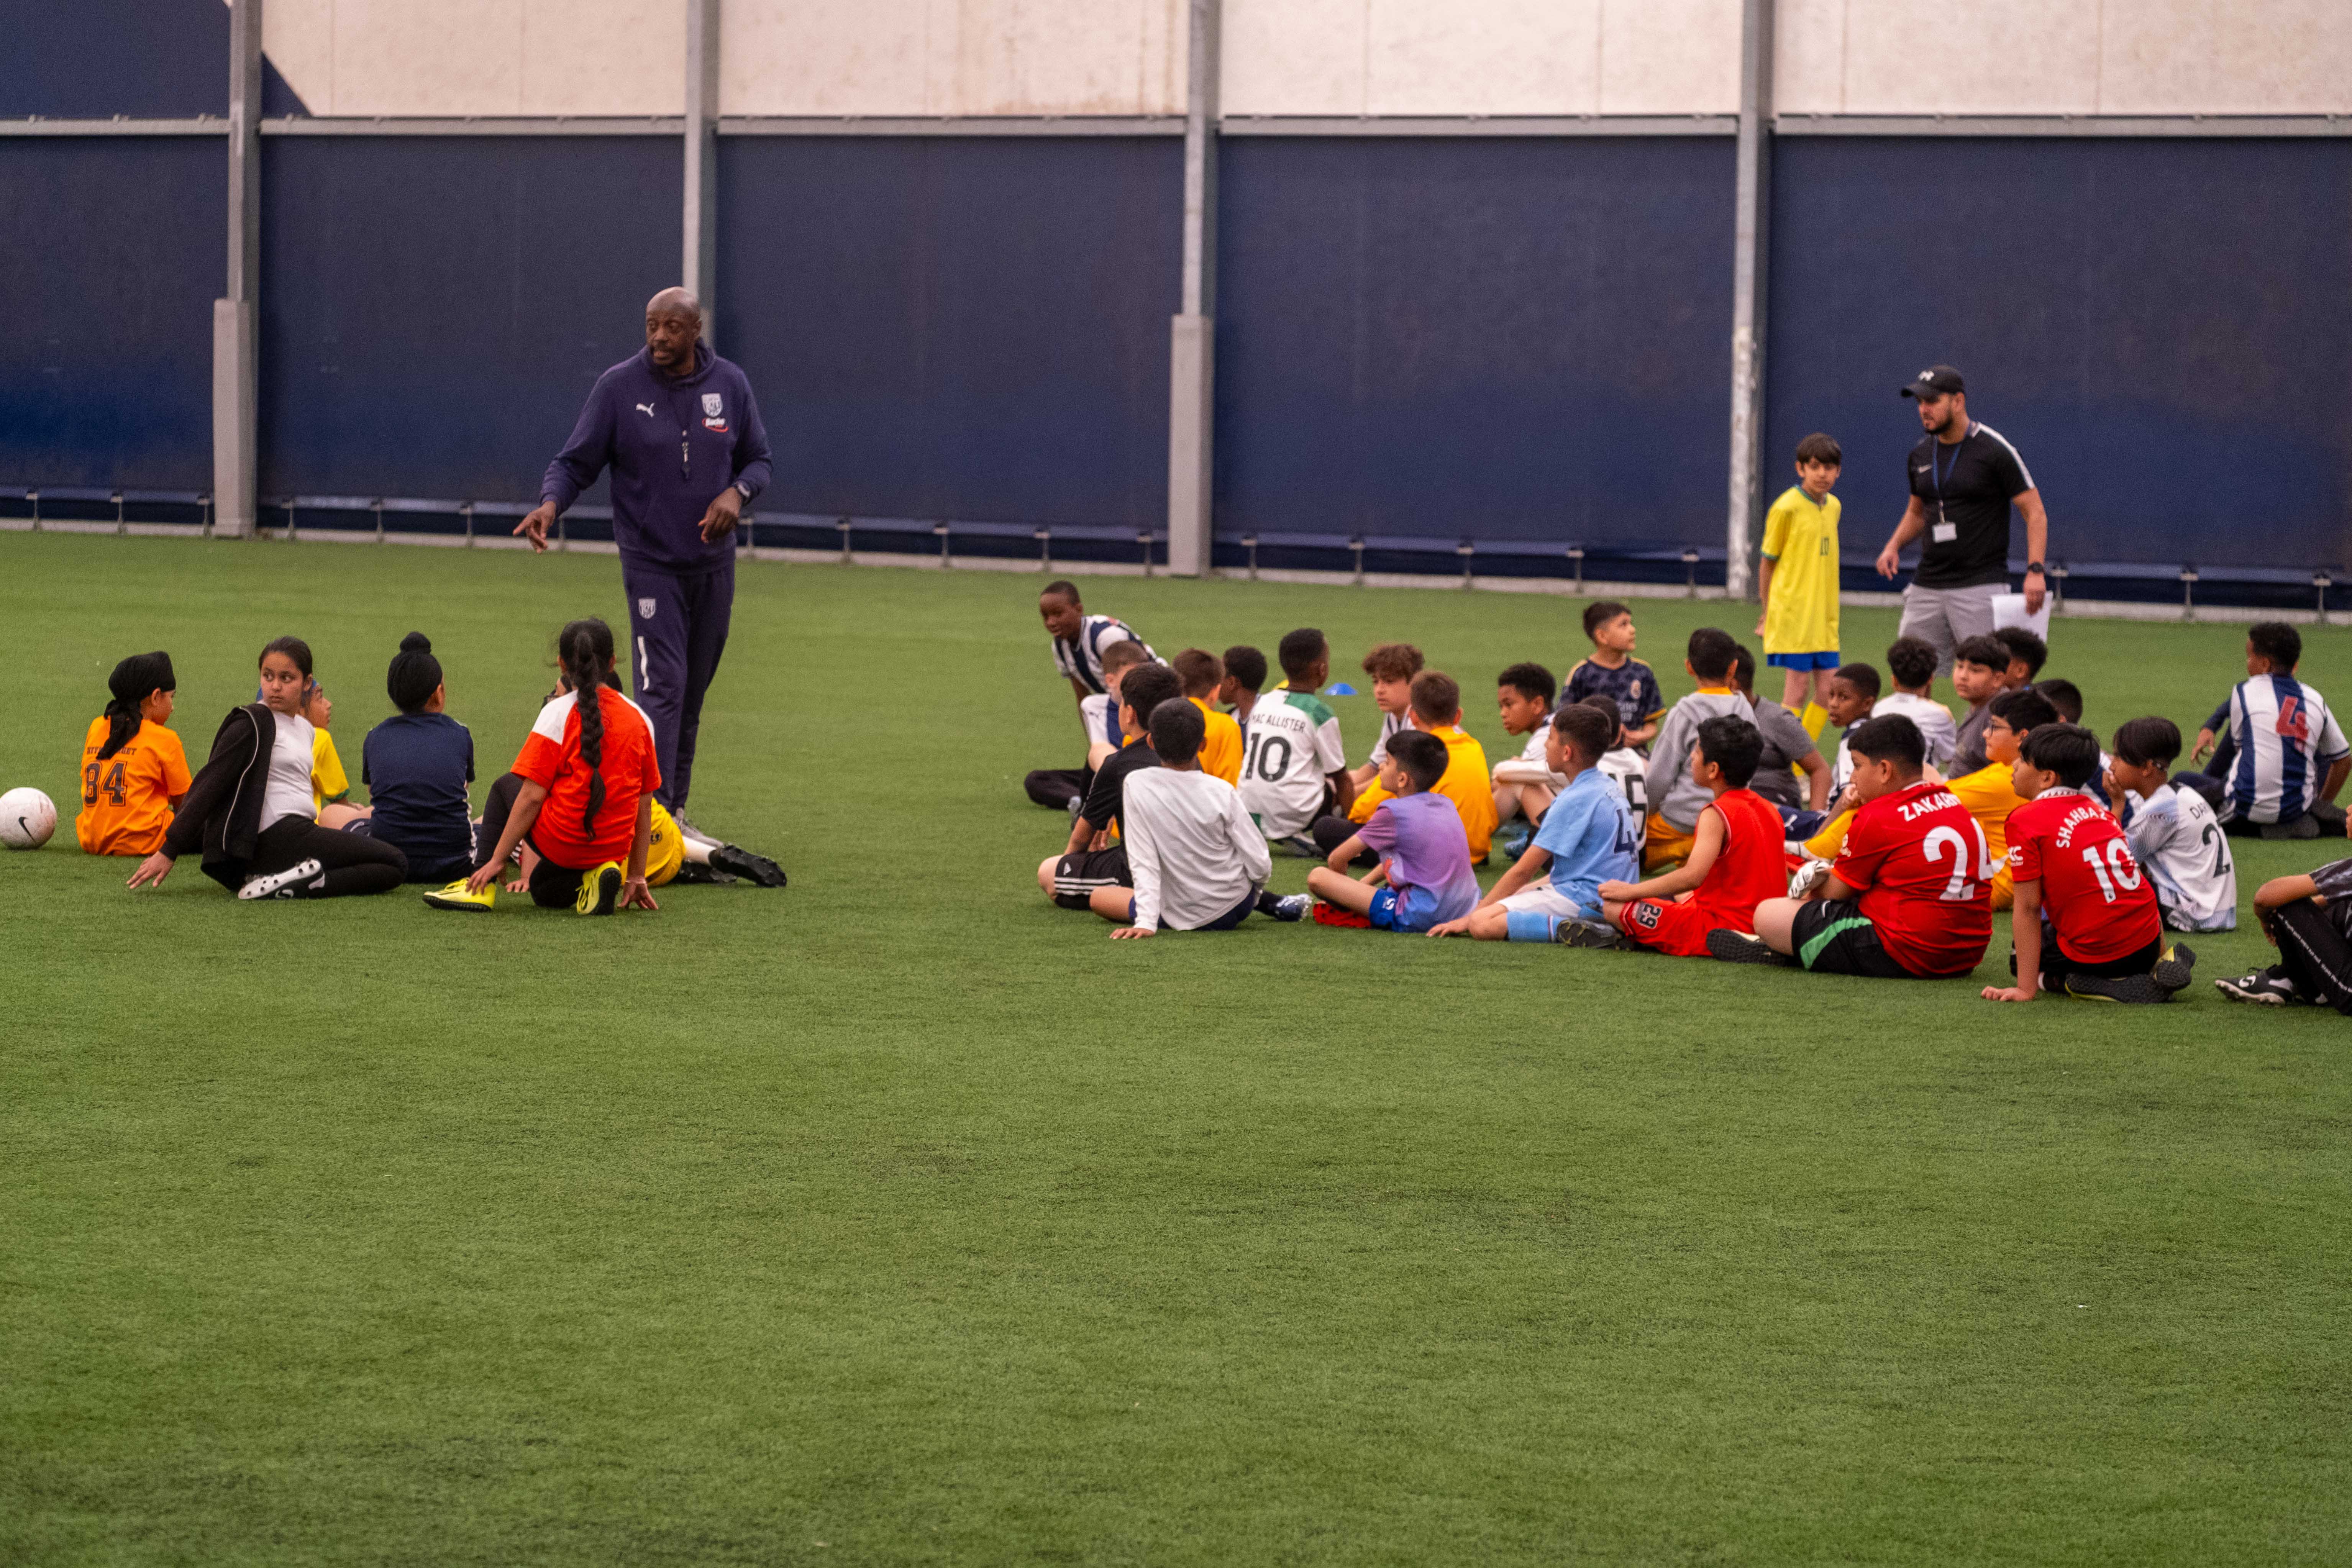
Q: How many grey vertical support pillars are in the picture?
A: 4